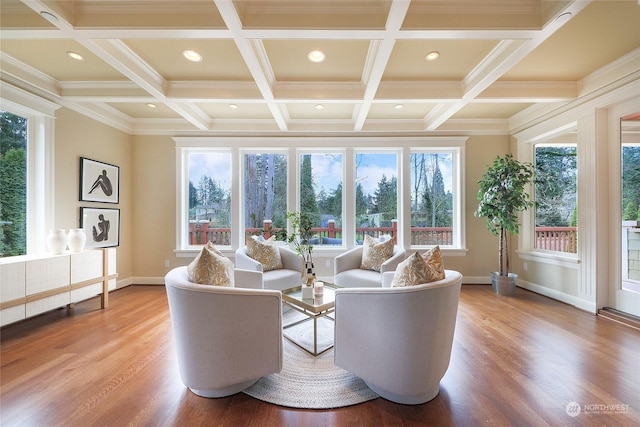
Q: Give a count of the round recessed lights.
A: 8